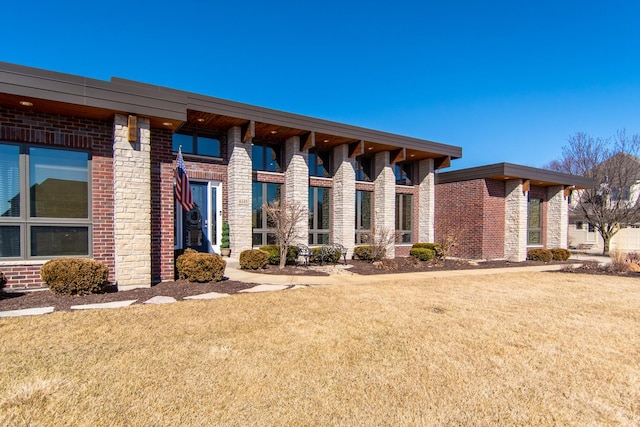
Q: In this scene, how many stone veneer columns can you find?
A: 8